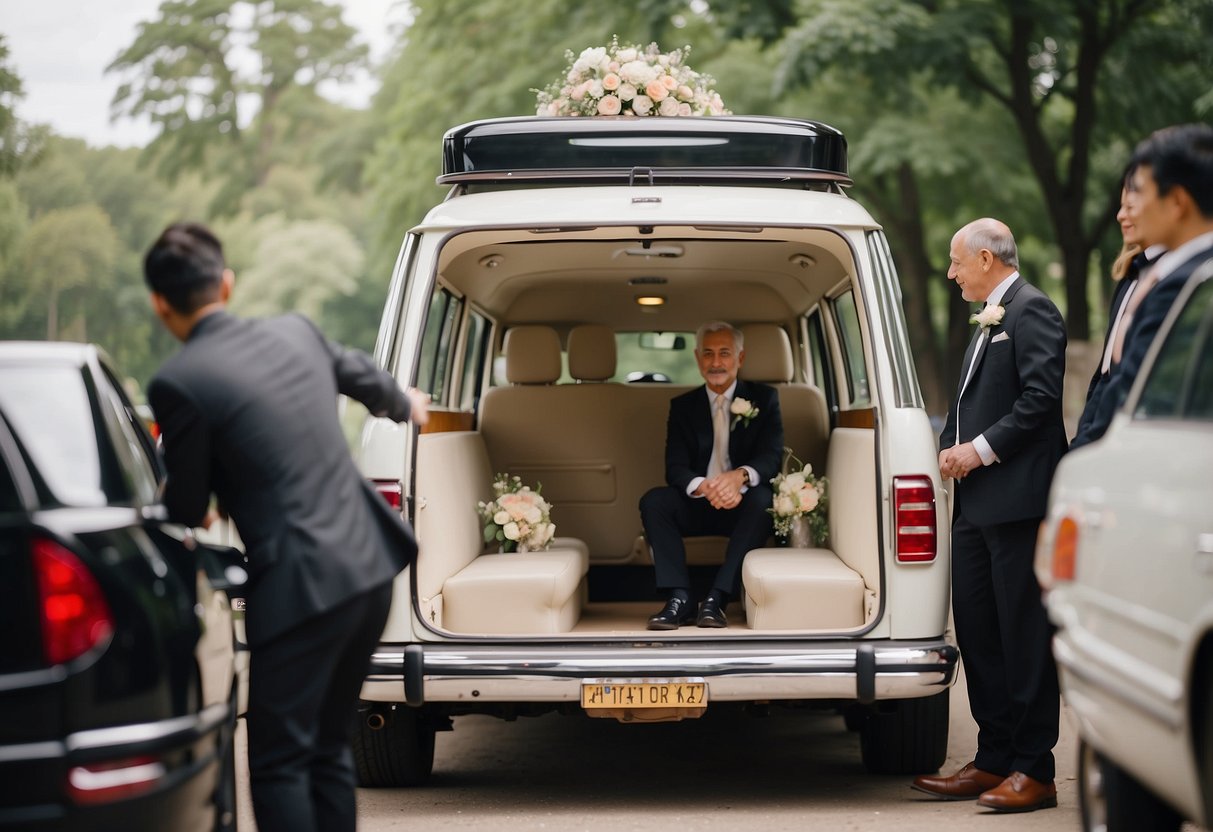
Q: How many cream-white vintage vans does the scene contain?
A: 1